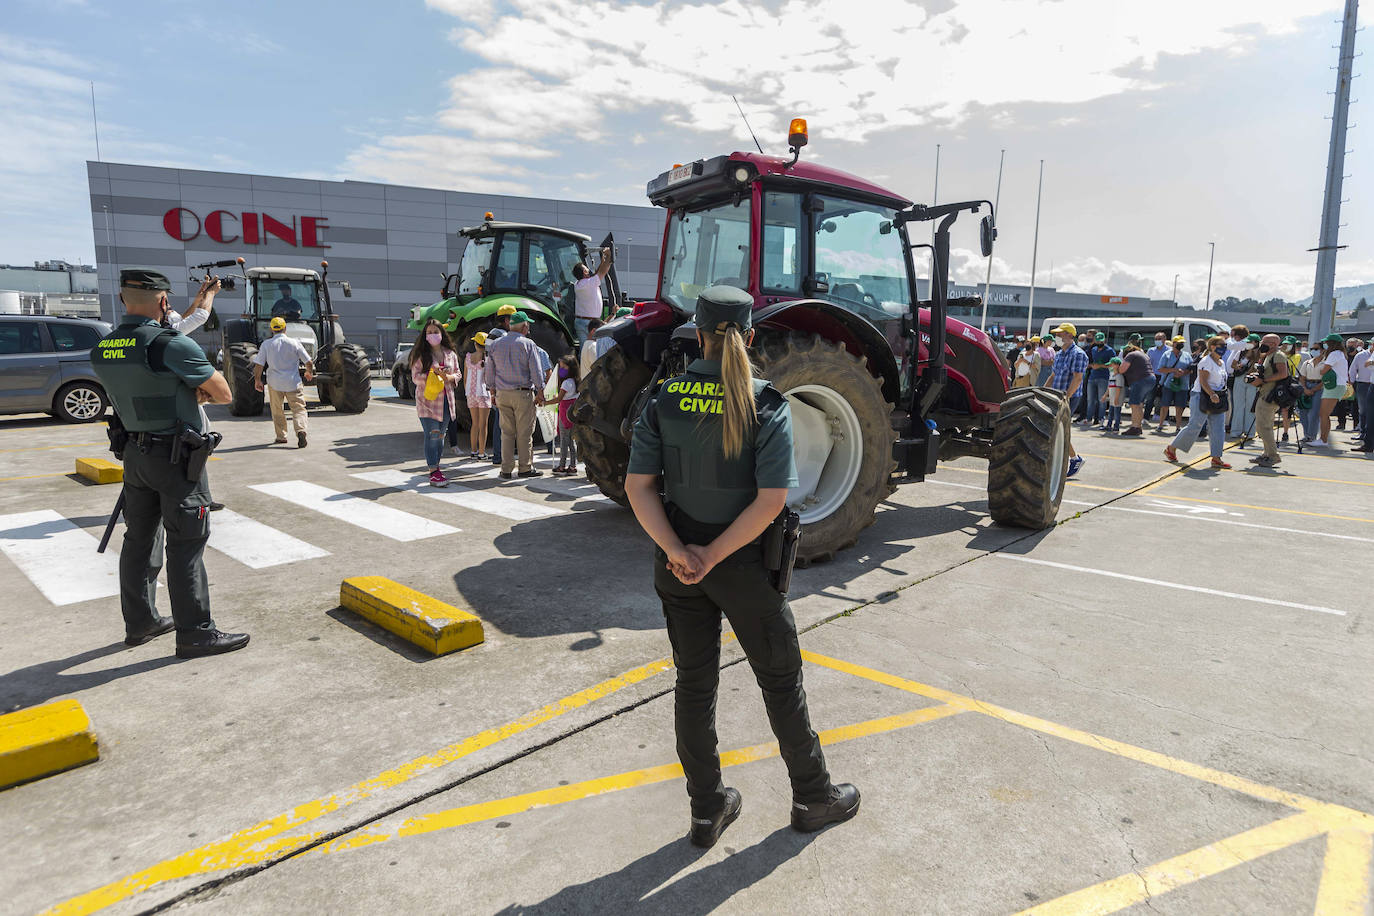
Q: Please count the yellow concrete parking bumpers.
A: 3